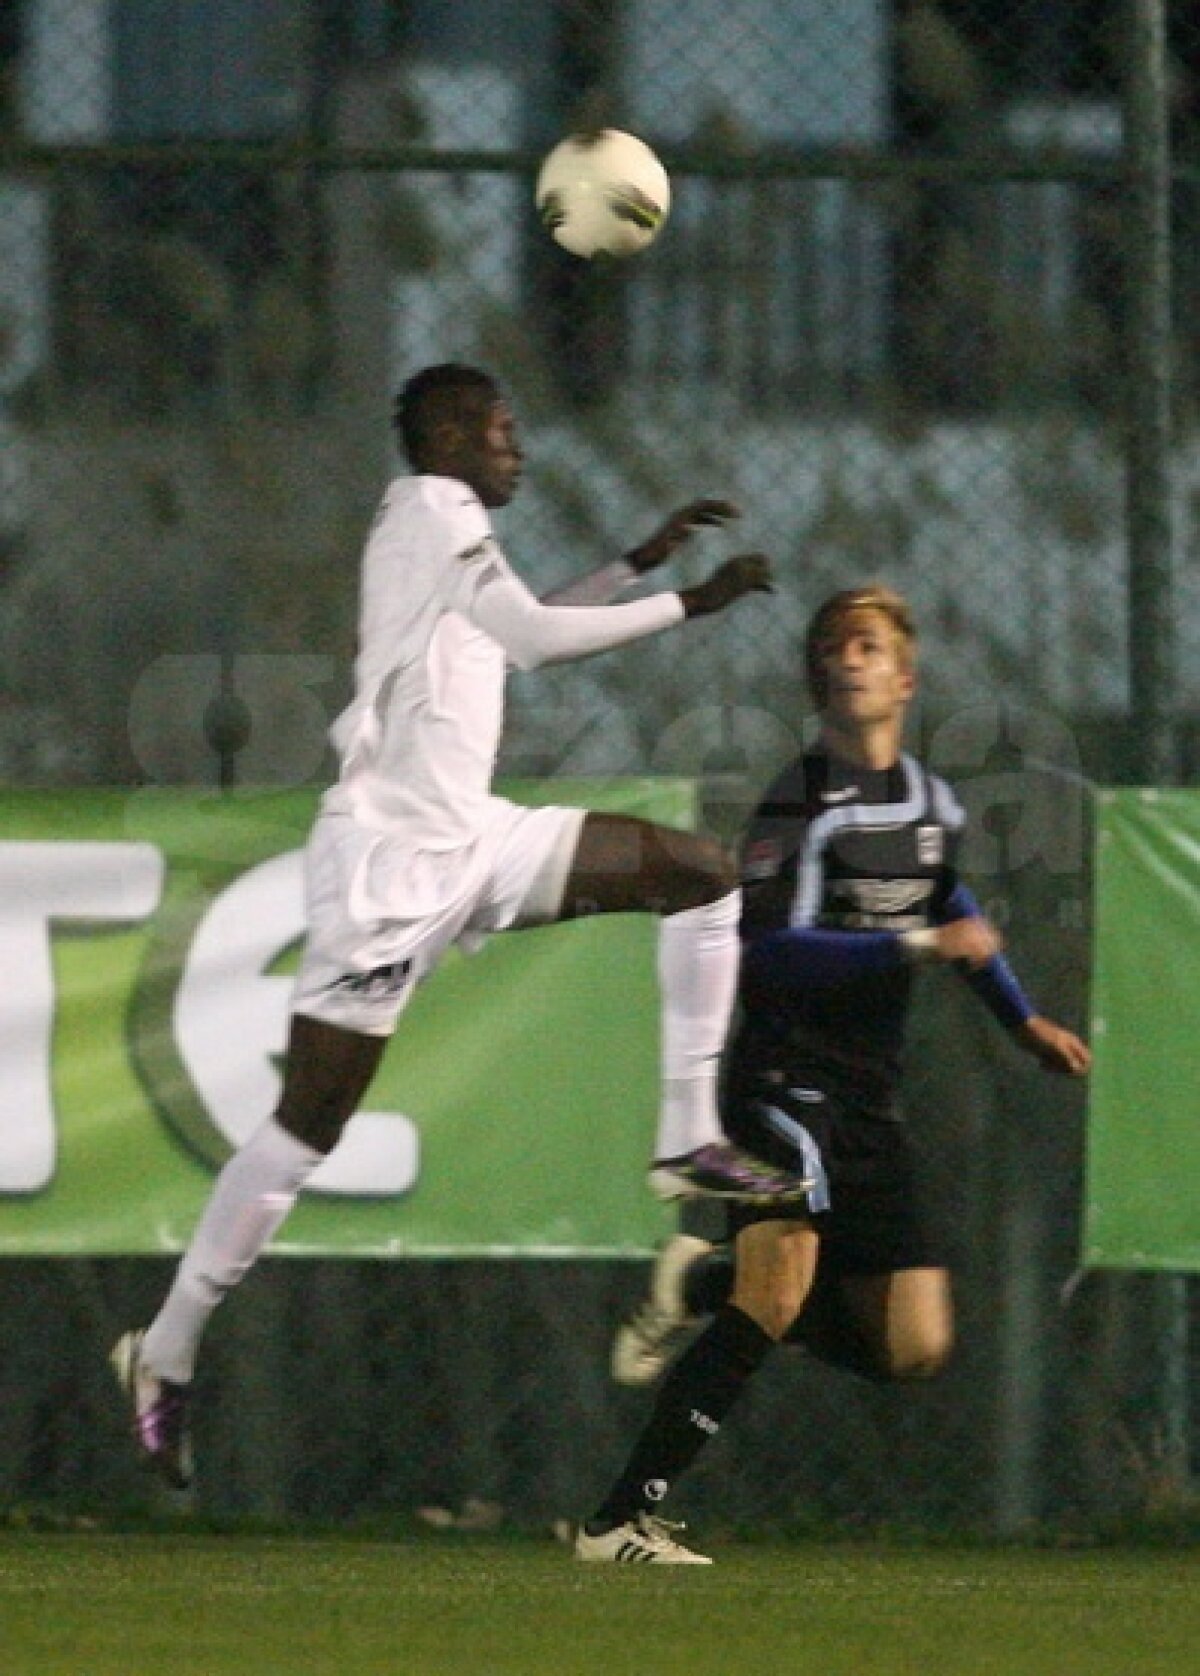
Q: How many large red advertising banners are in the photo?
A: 0